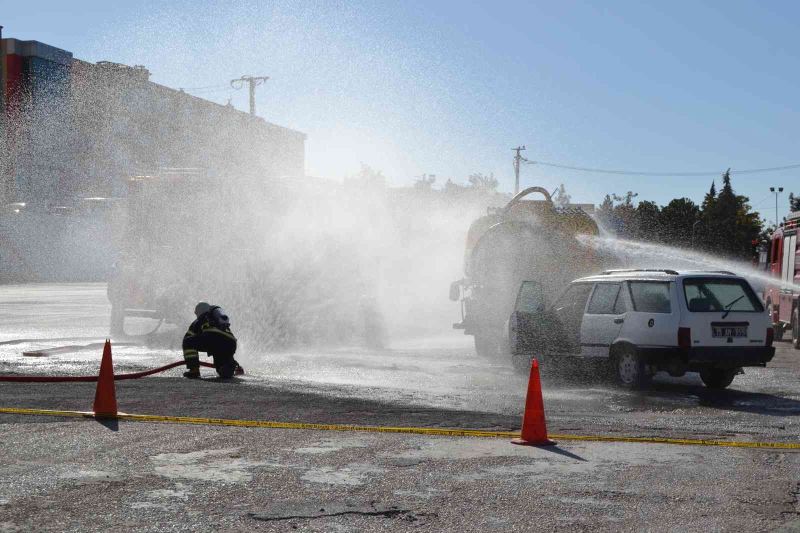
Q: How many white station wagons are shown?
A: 1